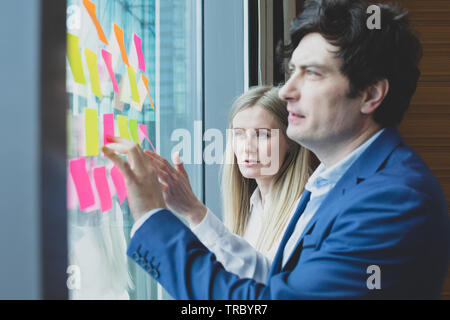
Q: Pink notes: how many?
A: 7